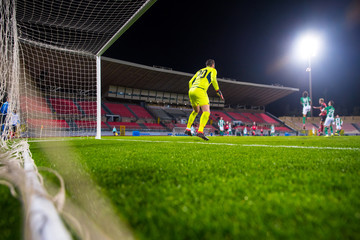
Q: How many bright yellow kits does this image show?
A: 1